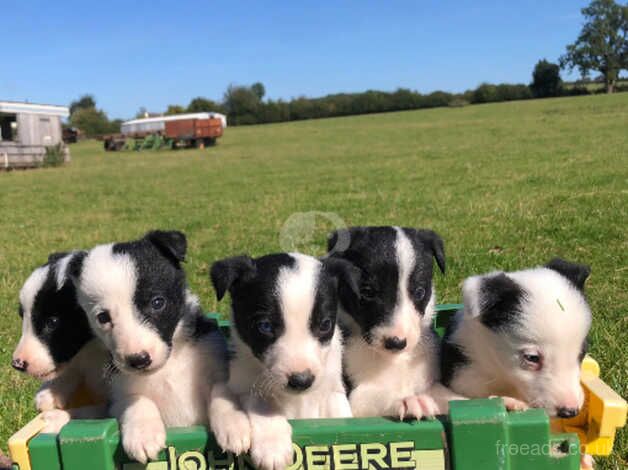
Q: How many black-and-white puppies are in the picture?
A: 5